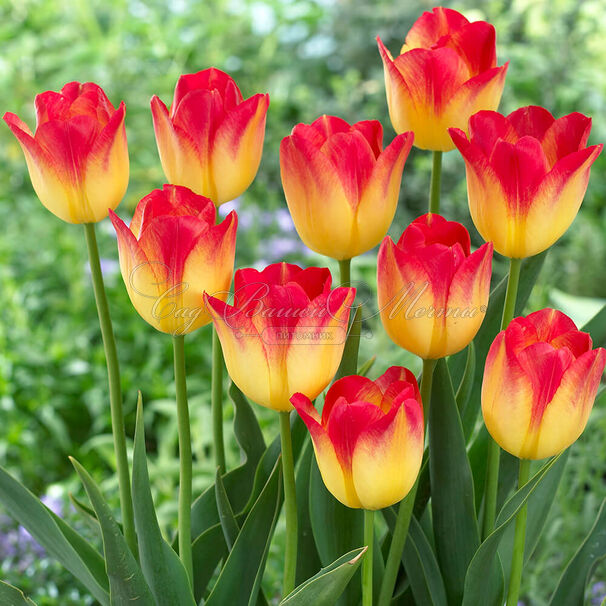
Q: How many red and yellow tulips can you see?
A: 10